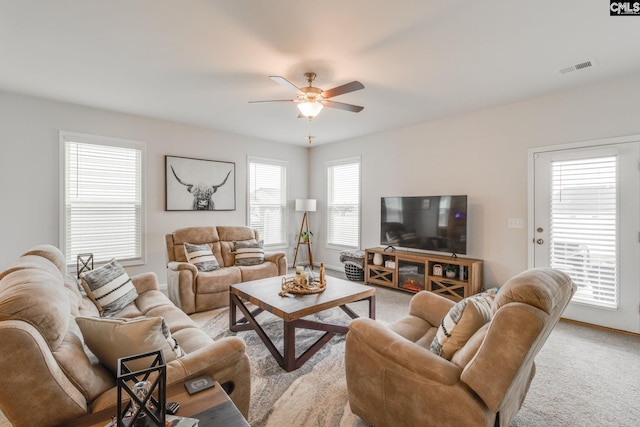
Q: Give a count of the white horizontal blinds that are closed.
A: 4